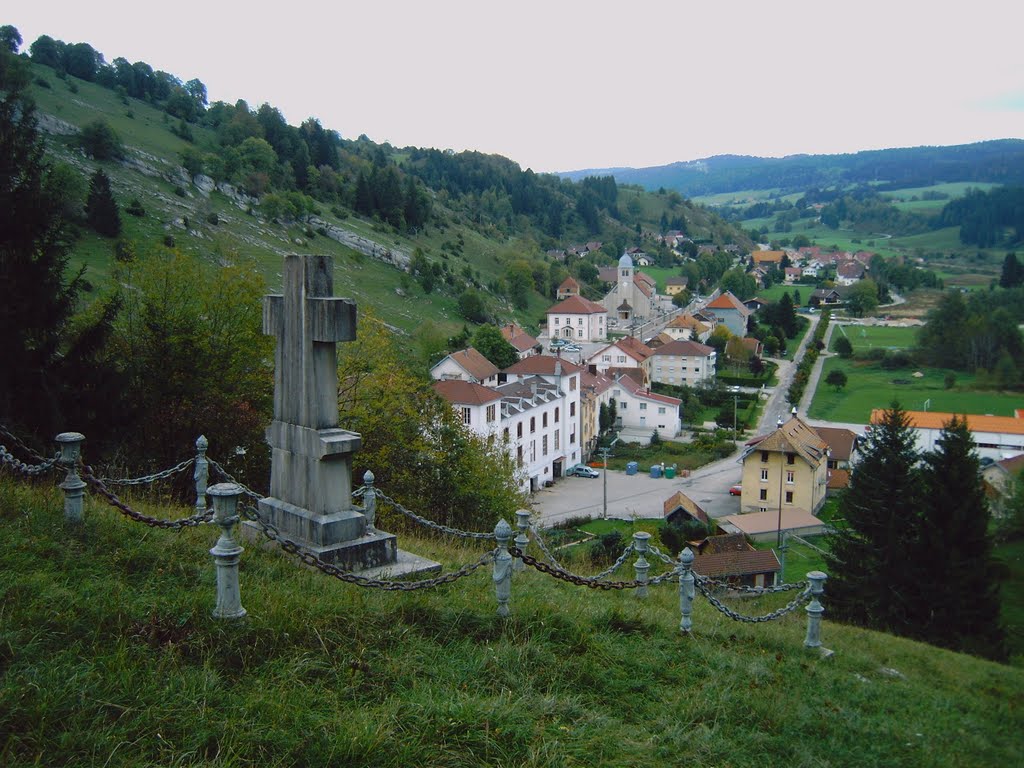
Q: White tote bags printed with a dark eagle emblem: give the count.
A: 0